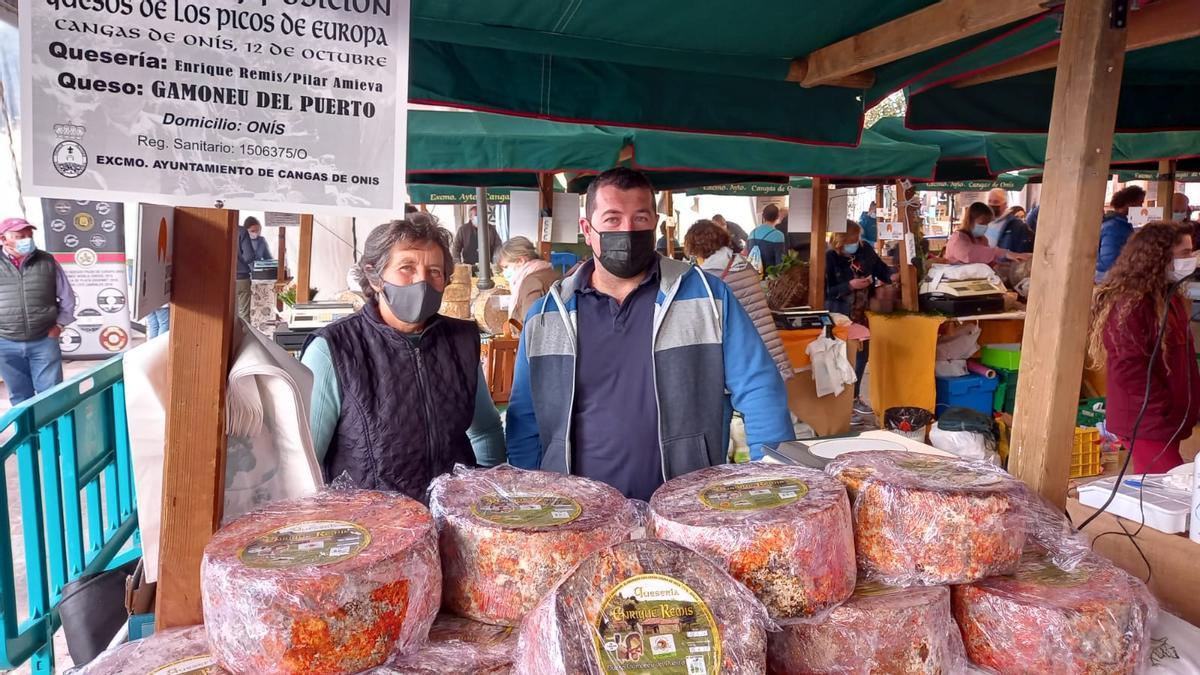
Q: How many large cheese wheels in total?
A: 9